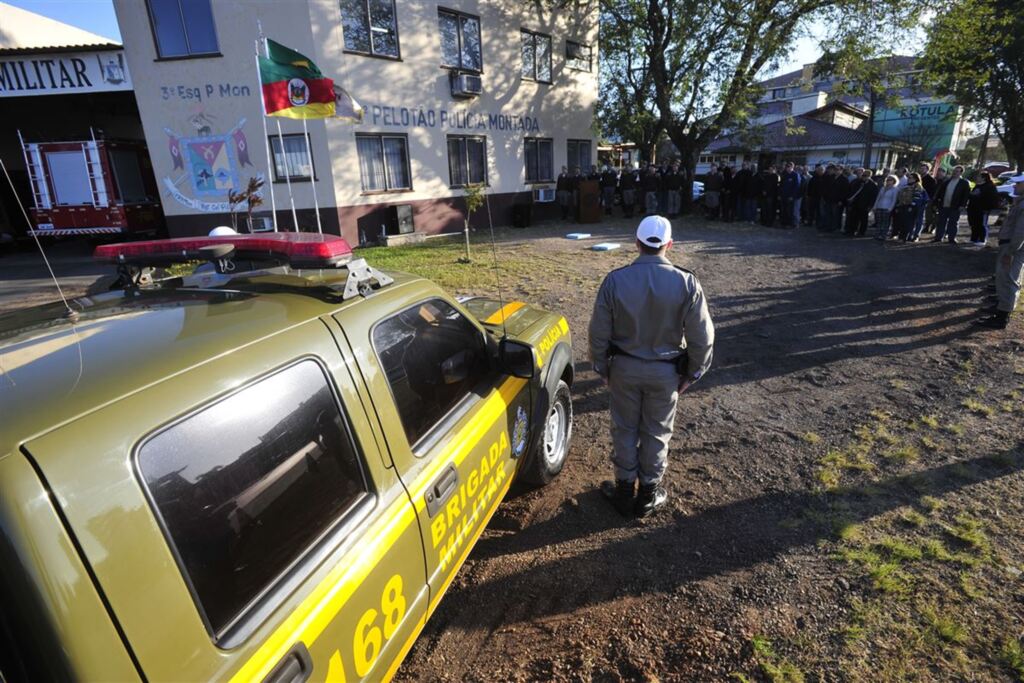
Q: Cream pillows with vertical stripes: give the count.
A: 0